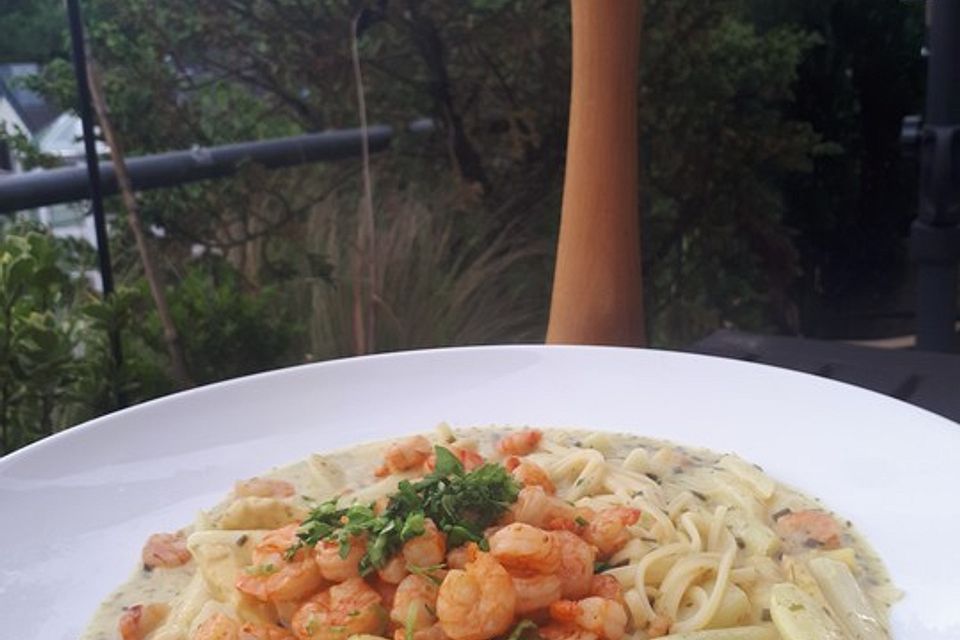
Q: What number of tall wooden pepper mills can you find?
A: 1